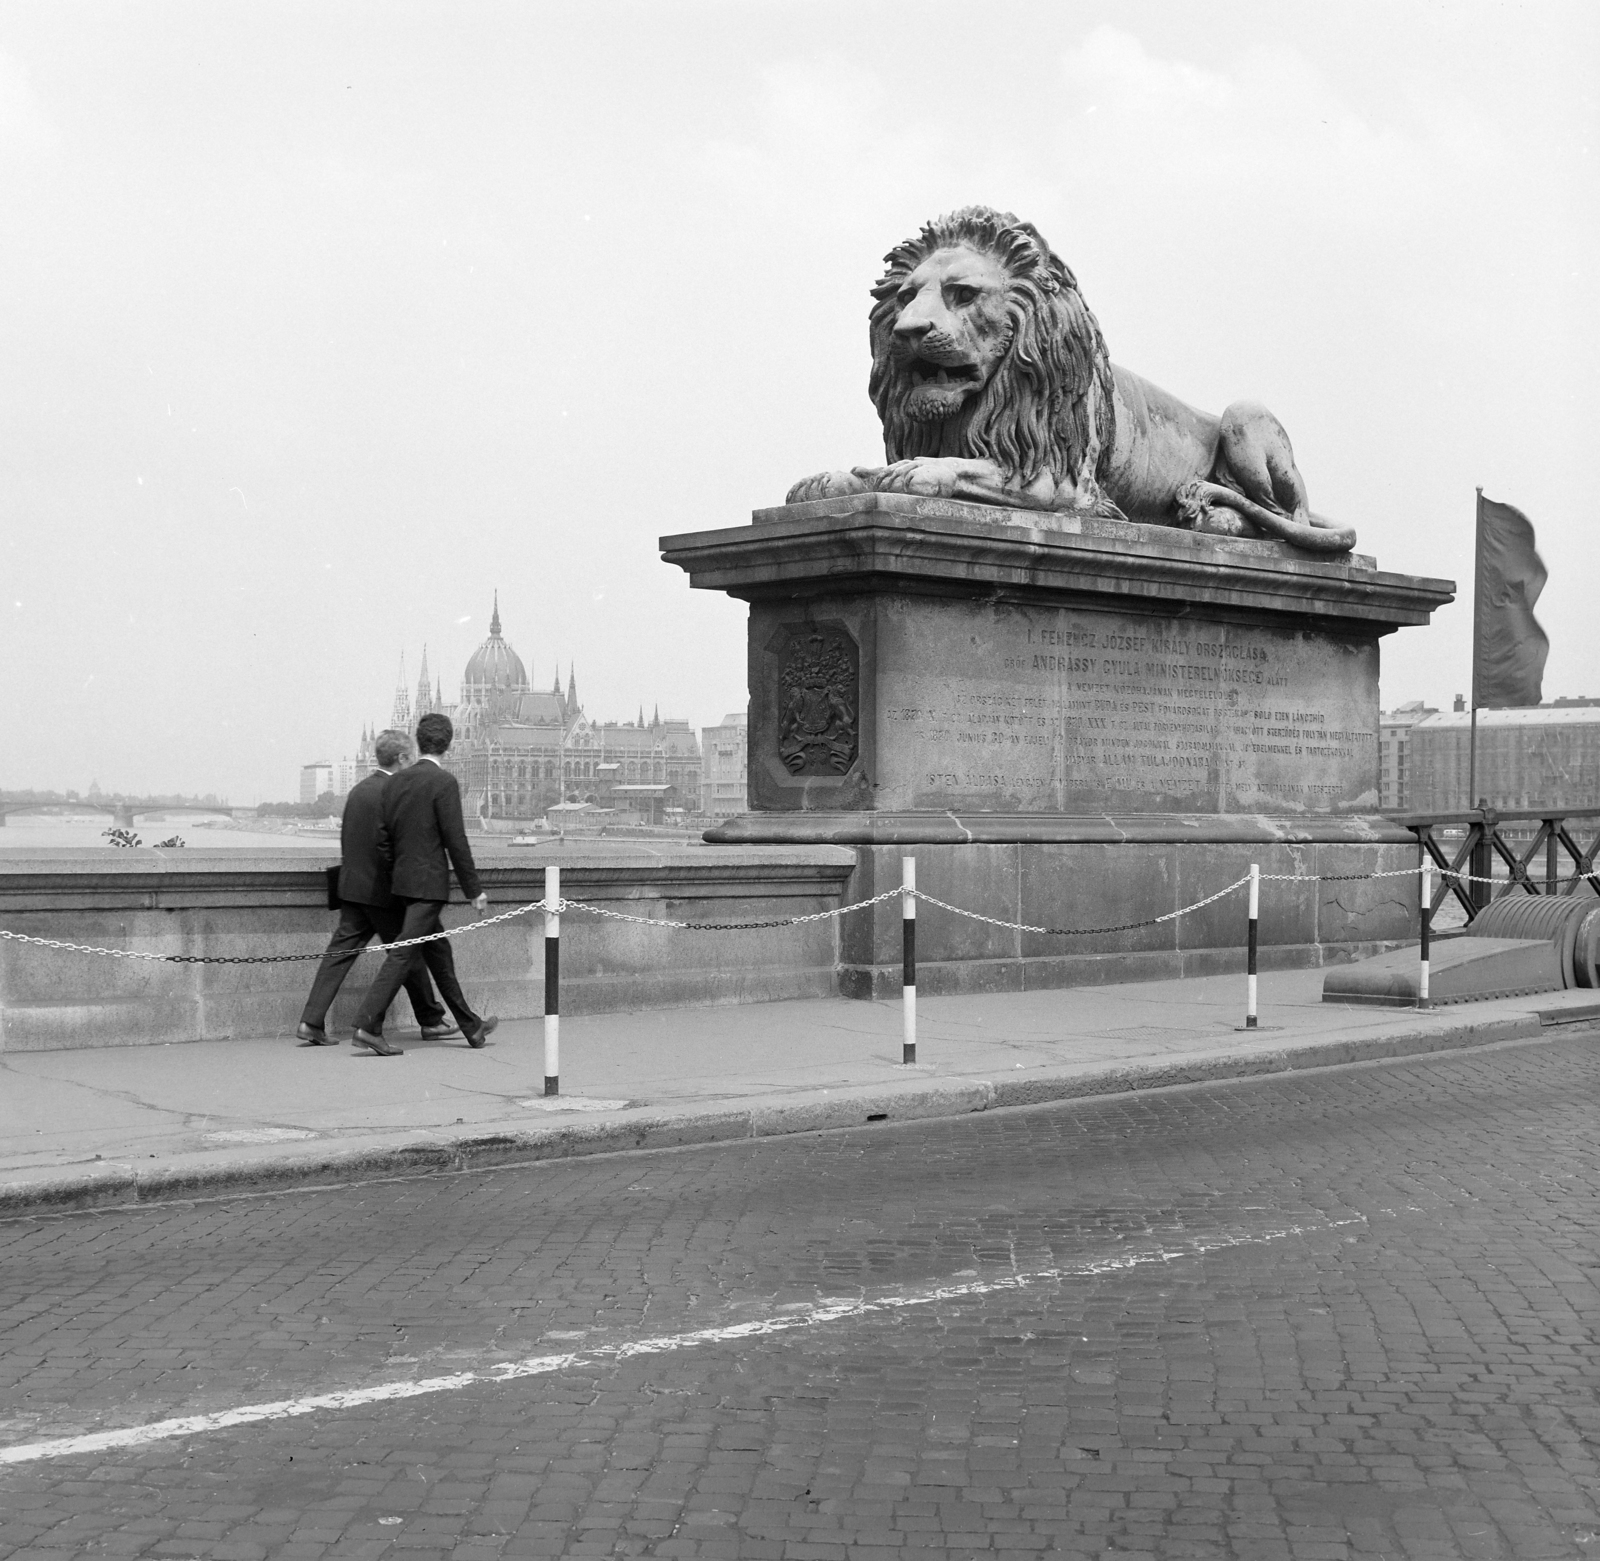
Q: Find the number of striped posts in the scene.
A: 4